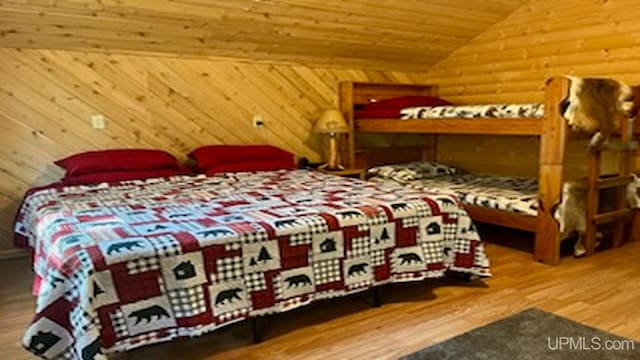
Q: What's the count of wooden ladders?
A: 1